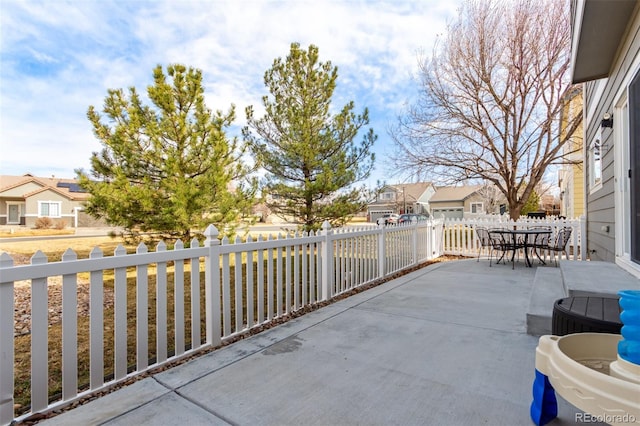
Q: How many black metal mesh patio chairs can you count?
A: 4